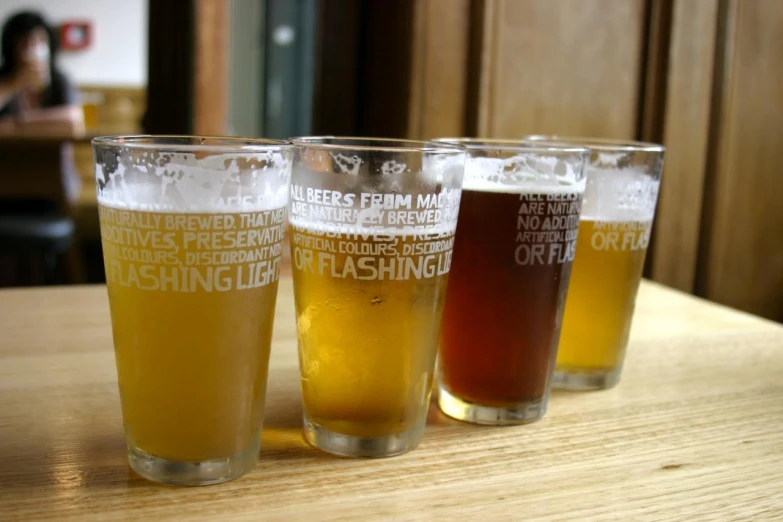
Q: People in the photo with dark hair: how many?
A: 1